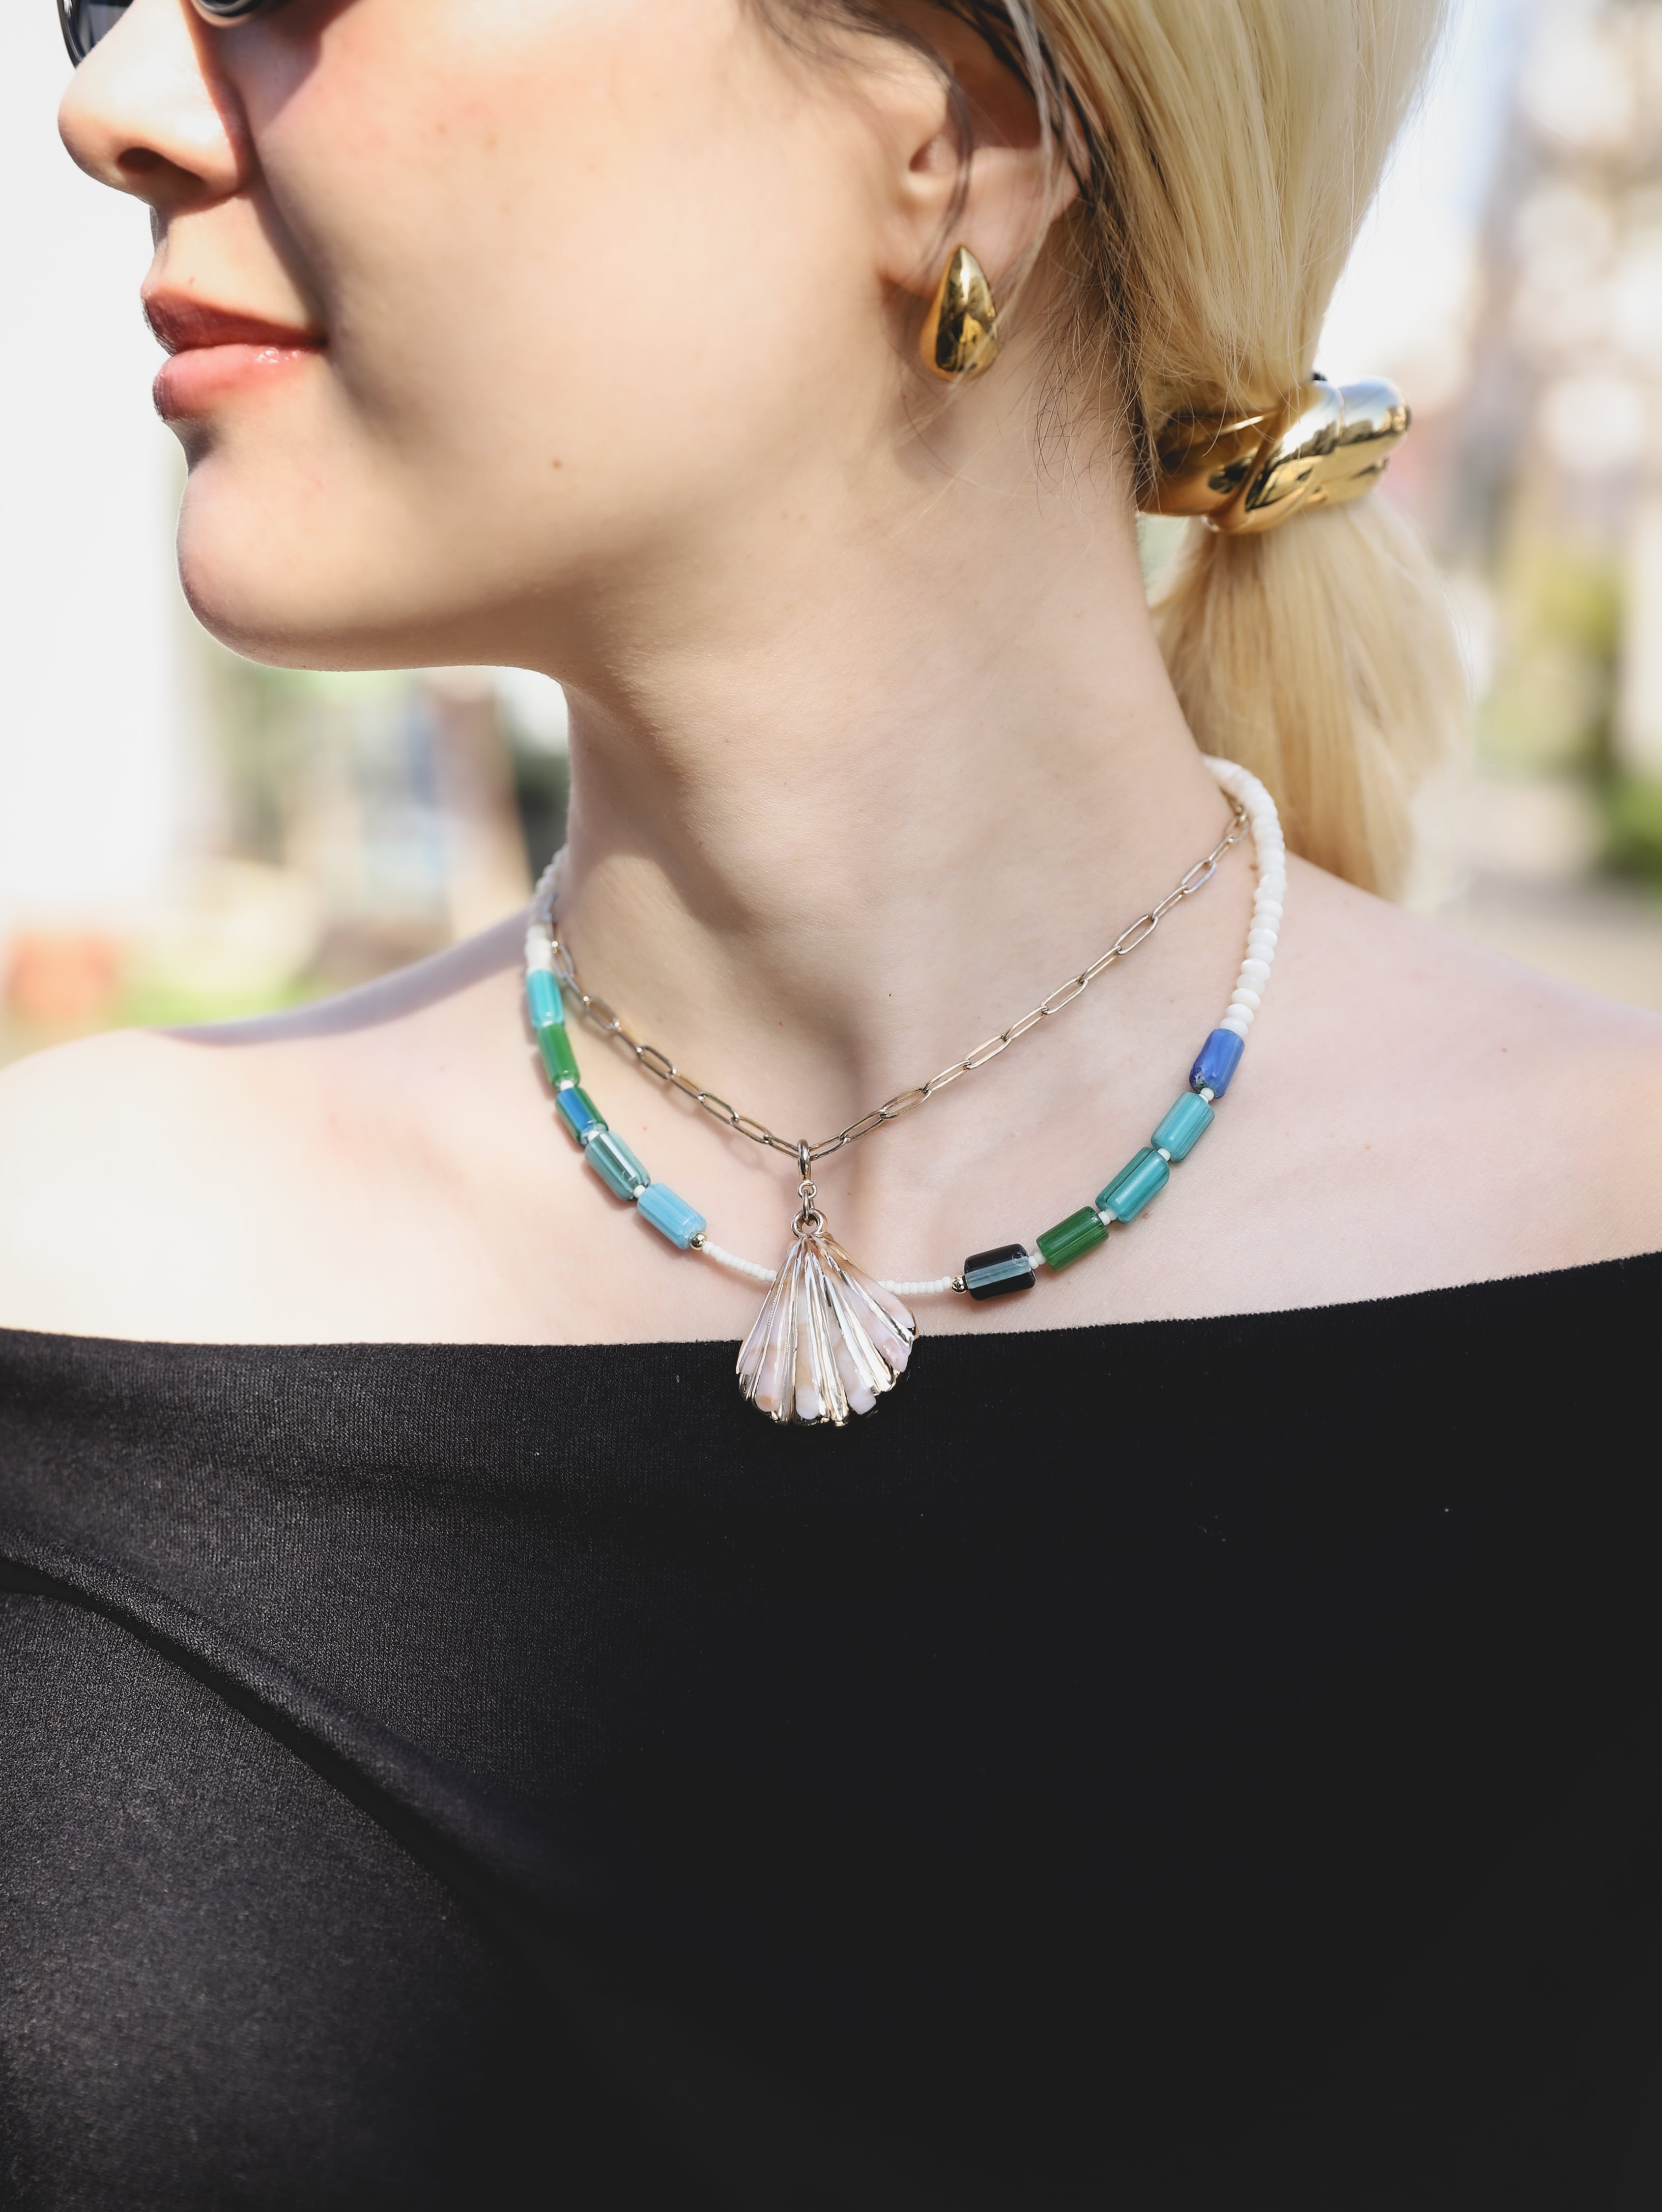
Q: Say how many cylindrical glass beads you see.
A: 10